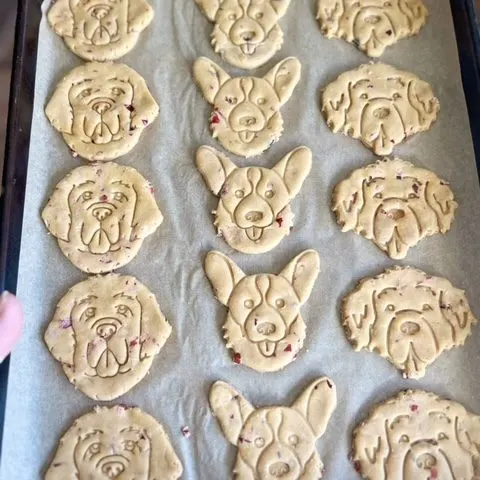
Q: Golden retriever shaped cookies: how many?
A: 5